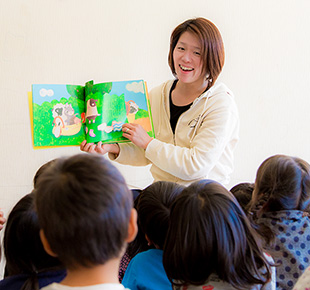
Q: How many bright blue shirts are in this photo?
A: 1